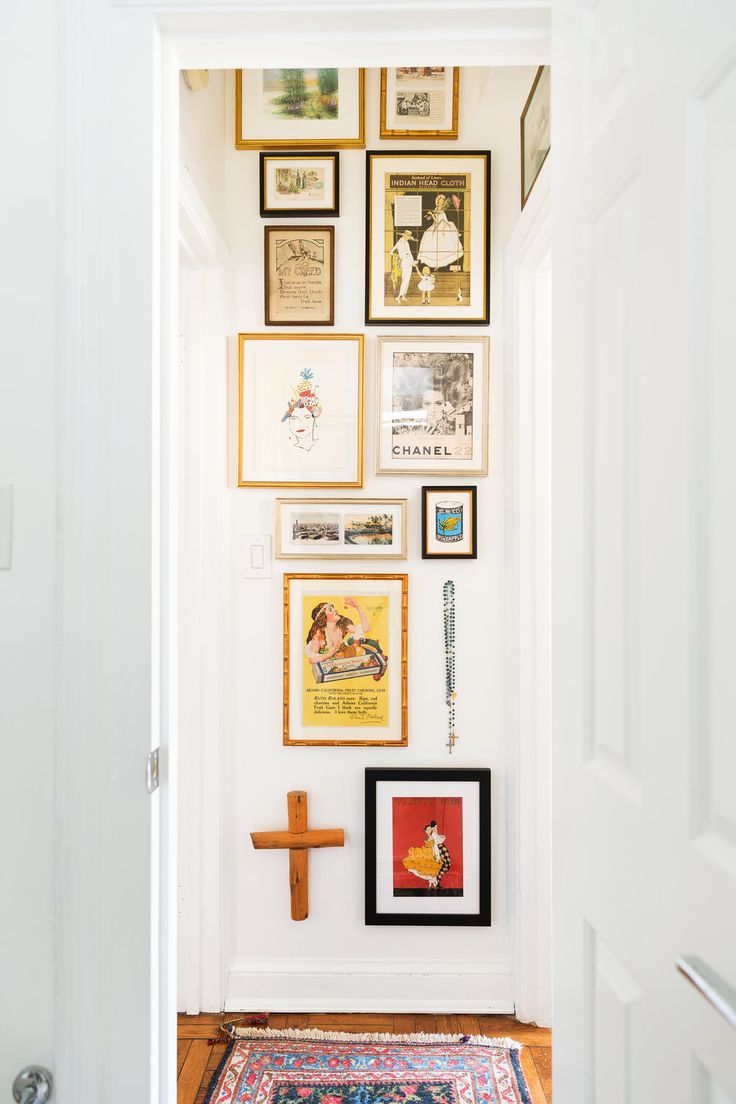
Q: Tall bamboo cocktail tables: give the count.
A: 0